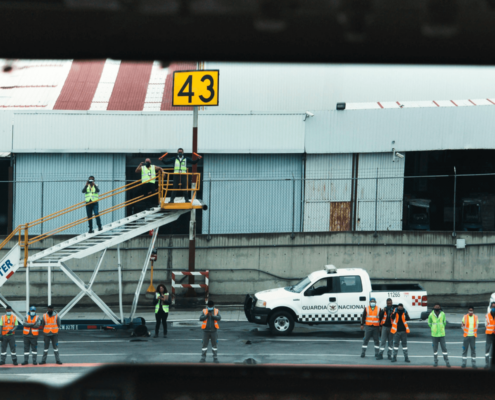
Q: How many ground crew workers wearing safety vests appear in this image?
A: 14